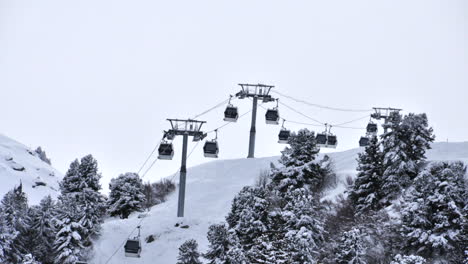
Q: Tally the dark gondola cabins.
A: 10